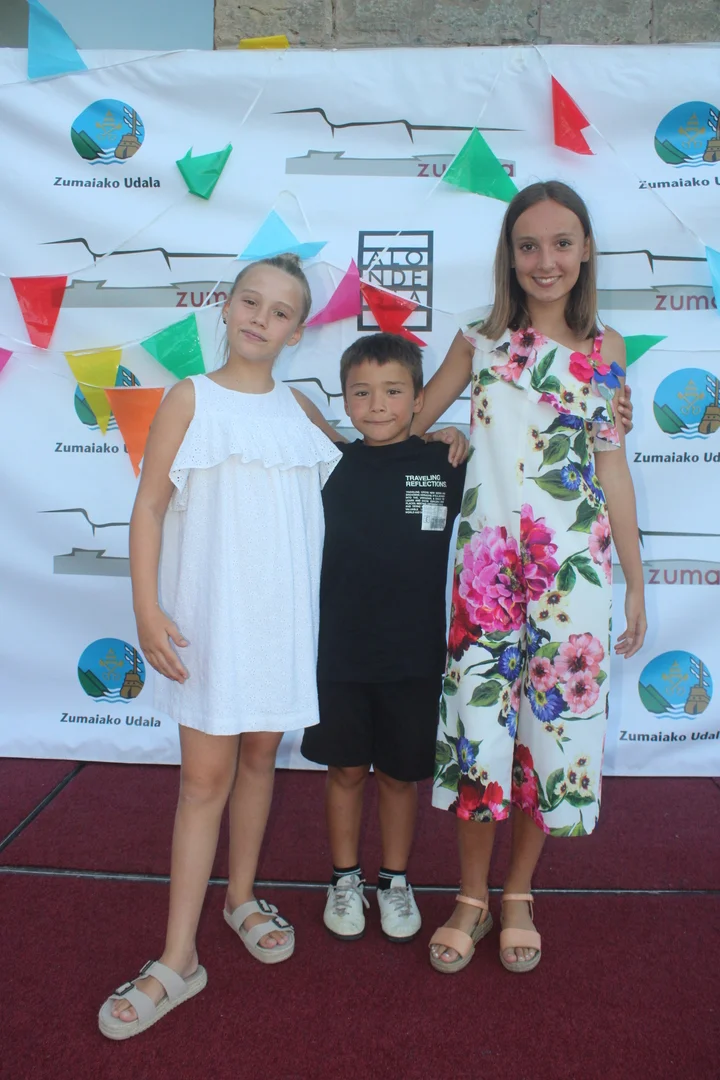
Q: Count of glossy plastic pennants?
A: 15